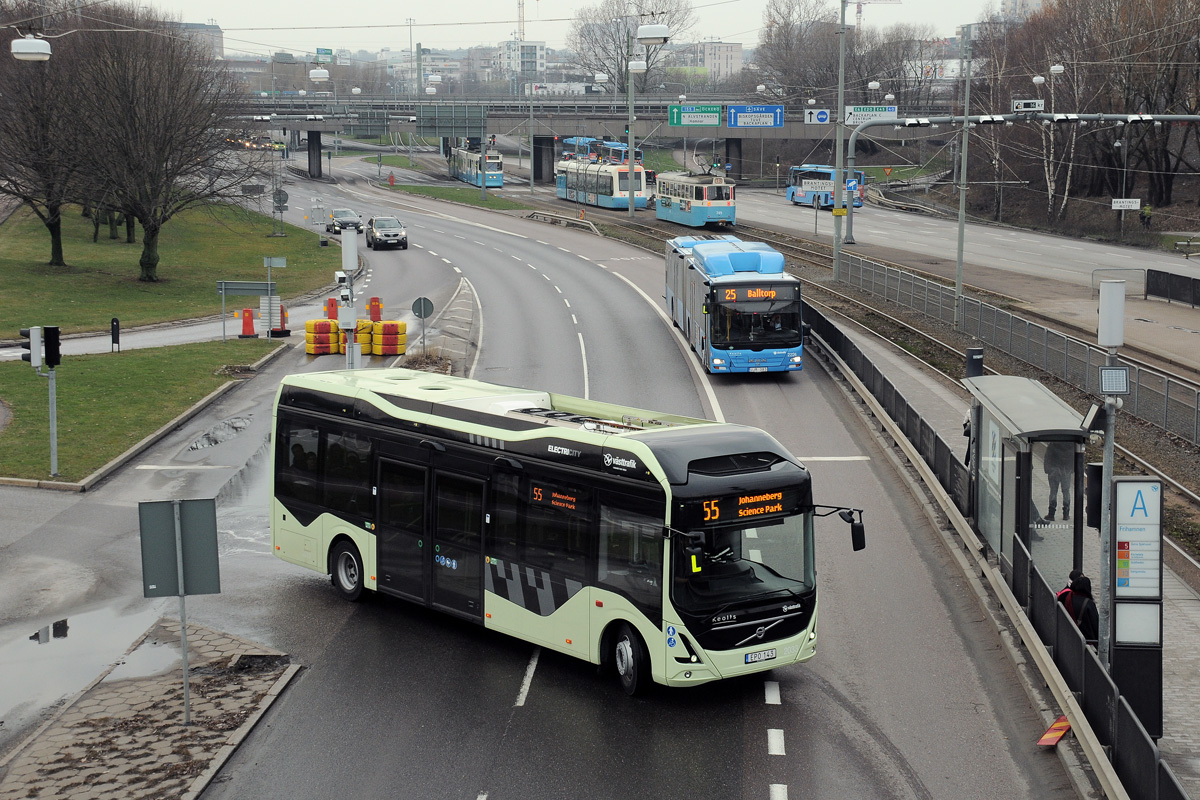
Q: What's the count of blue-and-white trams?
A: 3